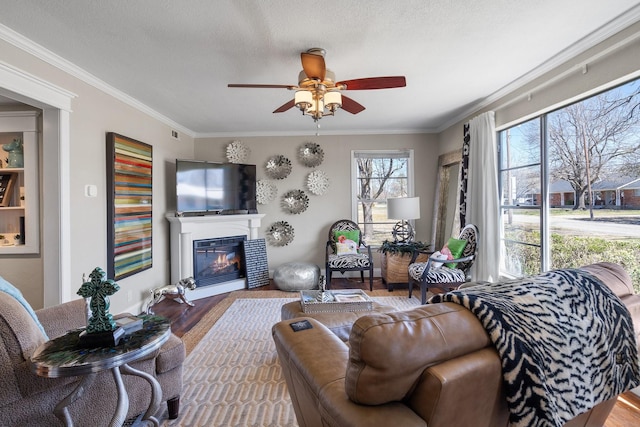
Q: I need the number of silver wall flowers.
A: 4